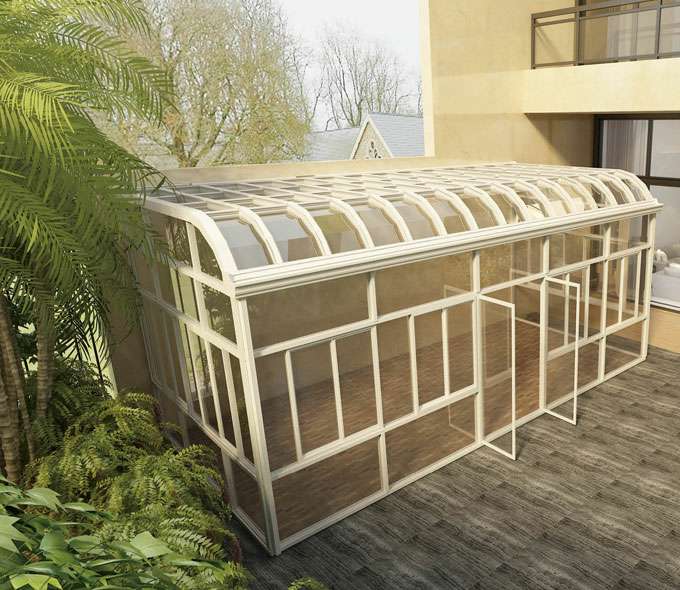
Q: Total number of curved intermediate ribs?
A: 13